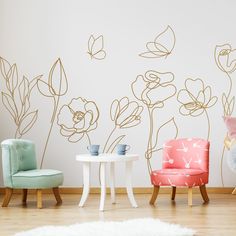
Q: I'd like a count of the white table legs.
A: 4